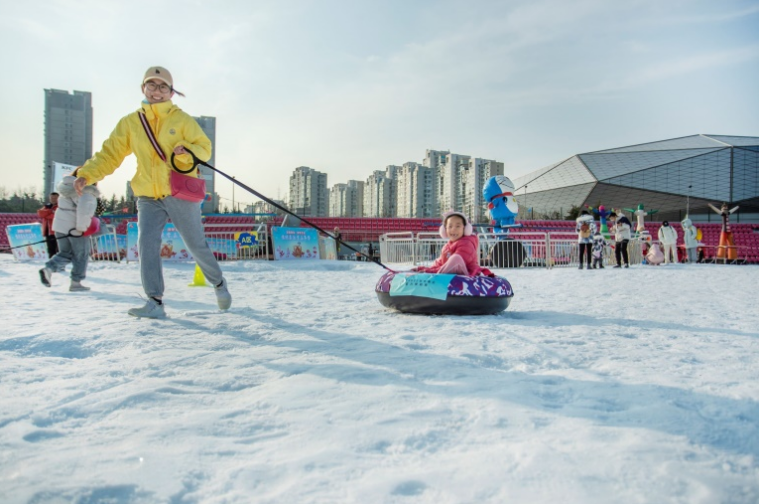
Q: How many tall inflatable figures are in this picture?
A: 4